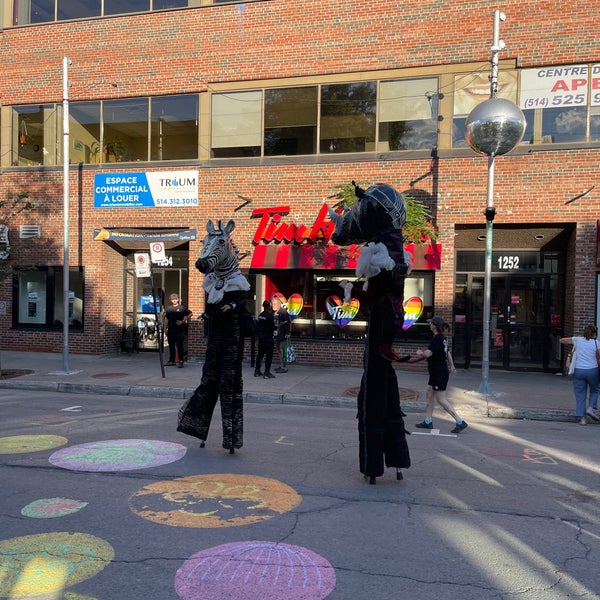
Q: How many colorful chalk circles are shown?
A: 6